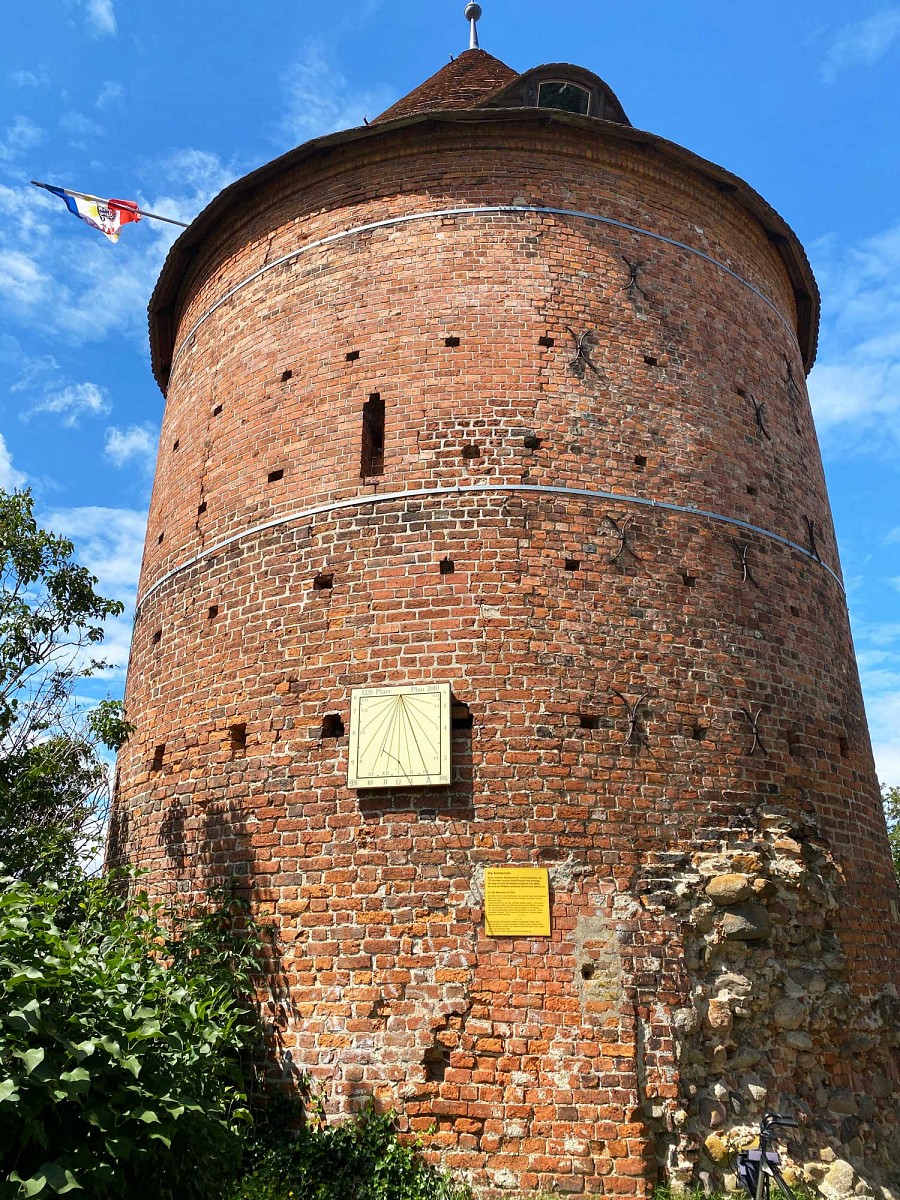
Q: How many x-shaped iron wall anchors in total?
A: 9